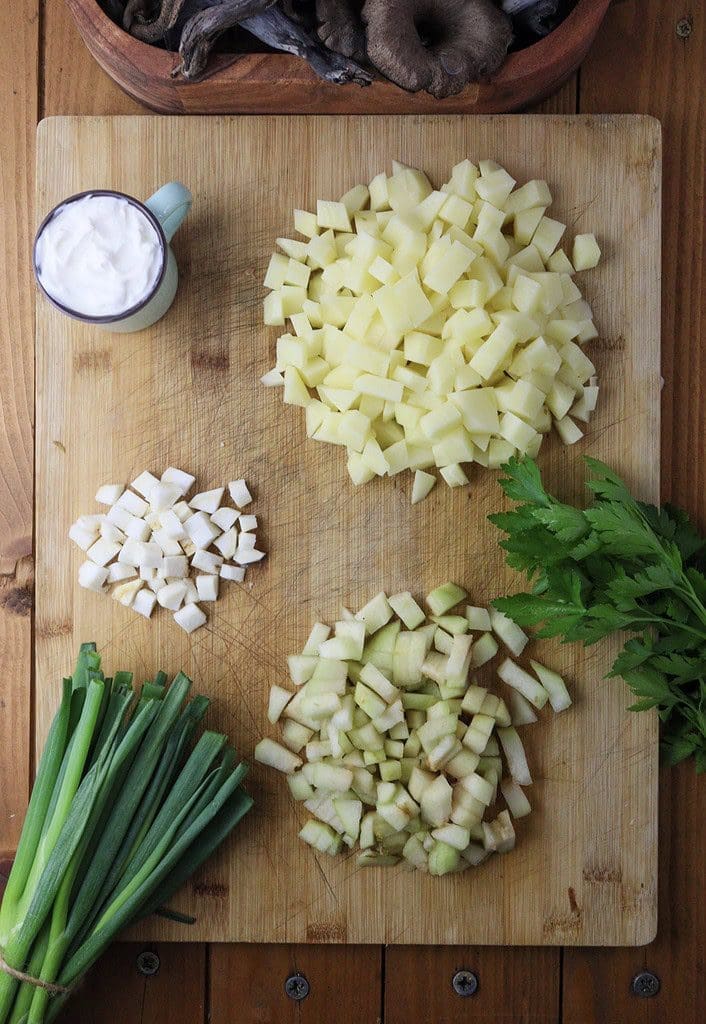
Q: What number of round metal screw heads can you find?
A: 5